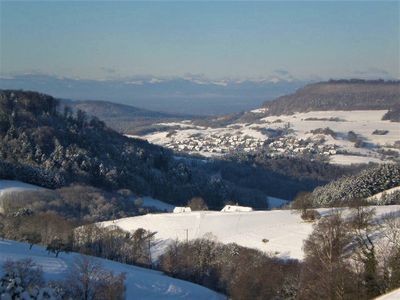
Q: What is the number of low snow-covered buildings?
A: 2